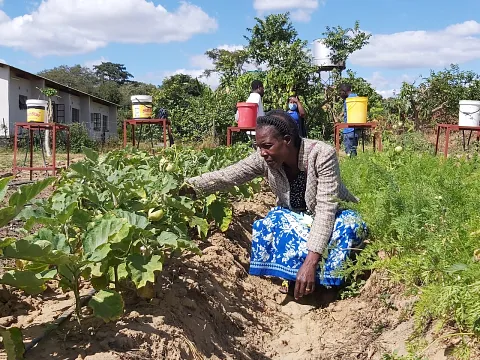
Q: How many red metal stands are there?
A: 5